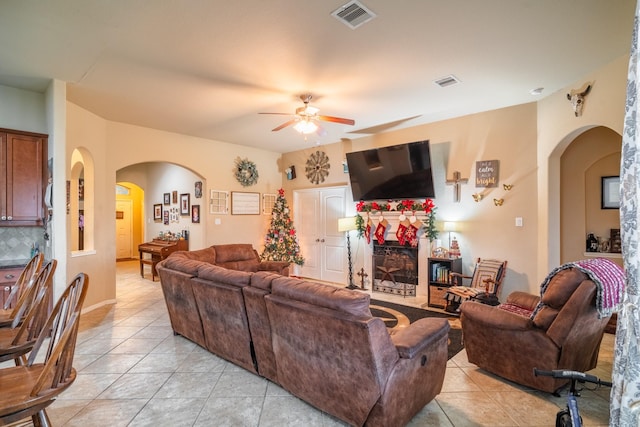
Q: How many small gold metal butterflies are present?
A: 3